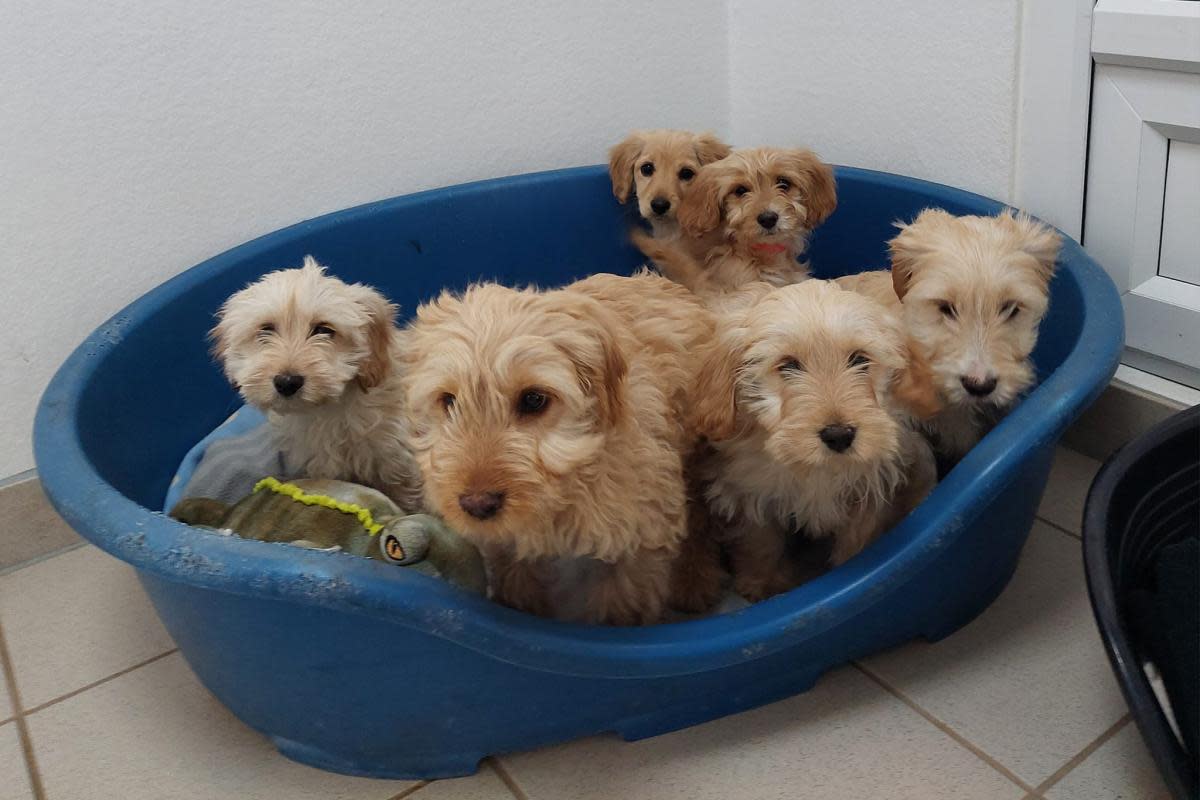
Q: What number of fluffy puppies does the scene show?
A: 6